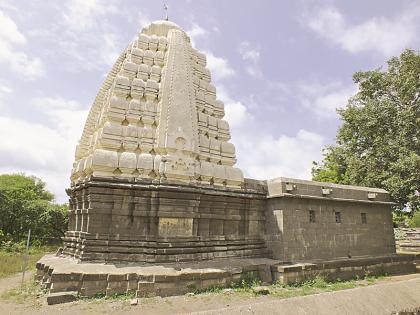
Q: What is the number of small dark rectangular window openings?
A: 3